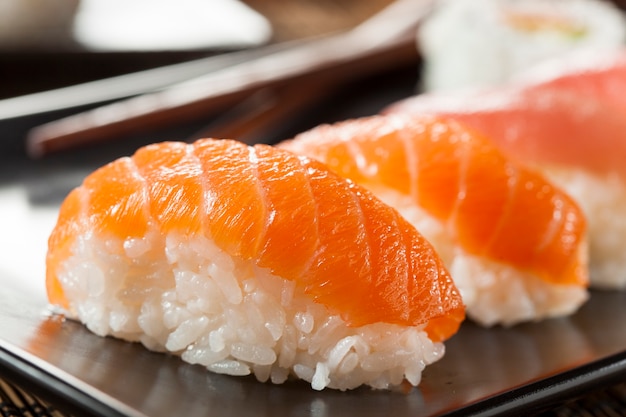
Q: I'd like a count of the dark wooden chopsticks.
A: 2